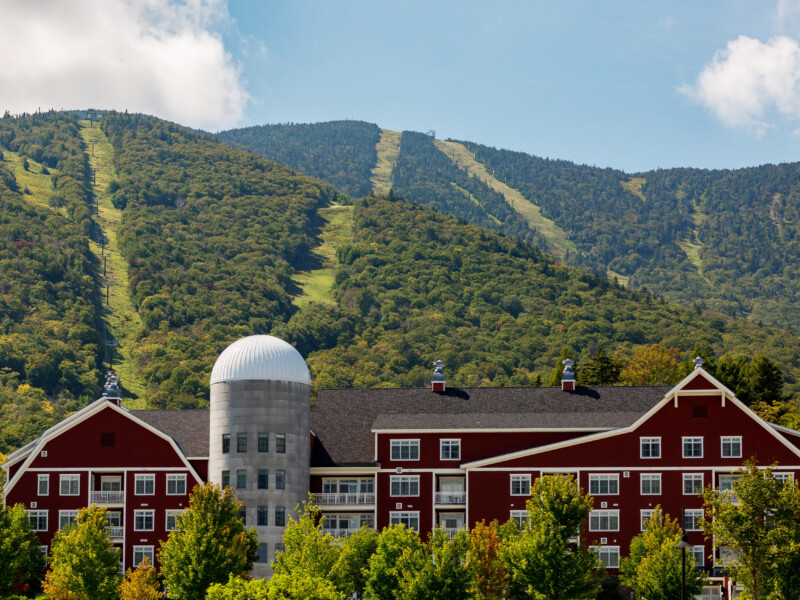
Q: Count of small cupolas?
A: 4